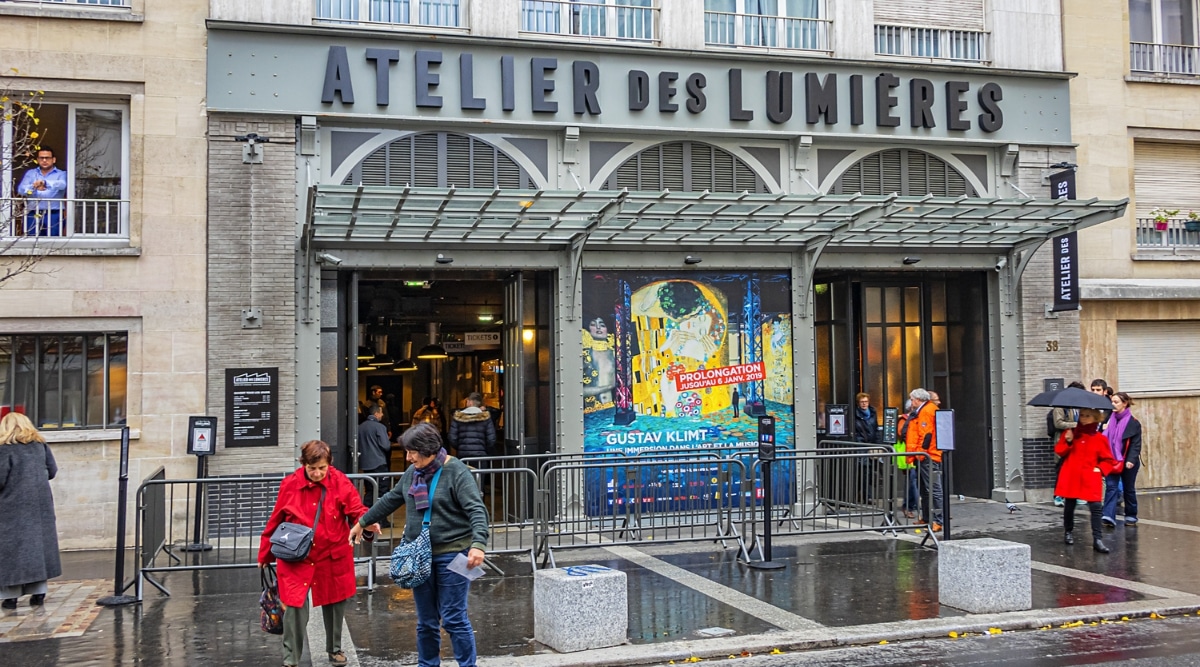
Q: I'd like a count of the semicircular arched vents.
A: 3